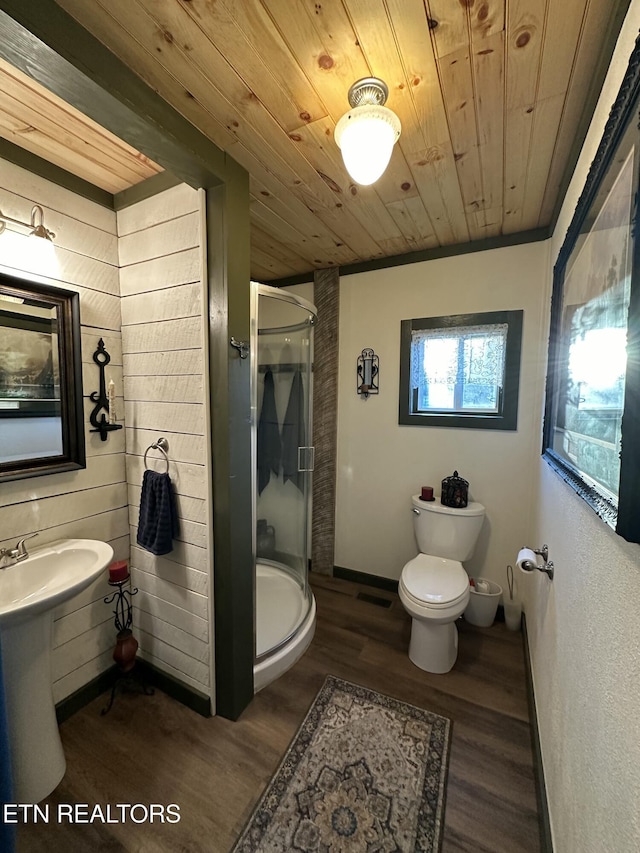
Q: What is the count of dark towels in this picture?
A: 3